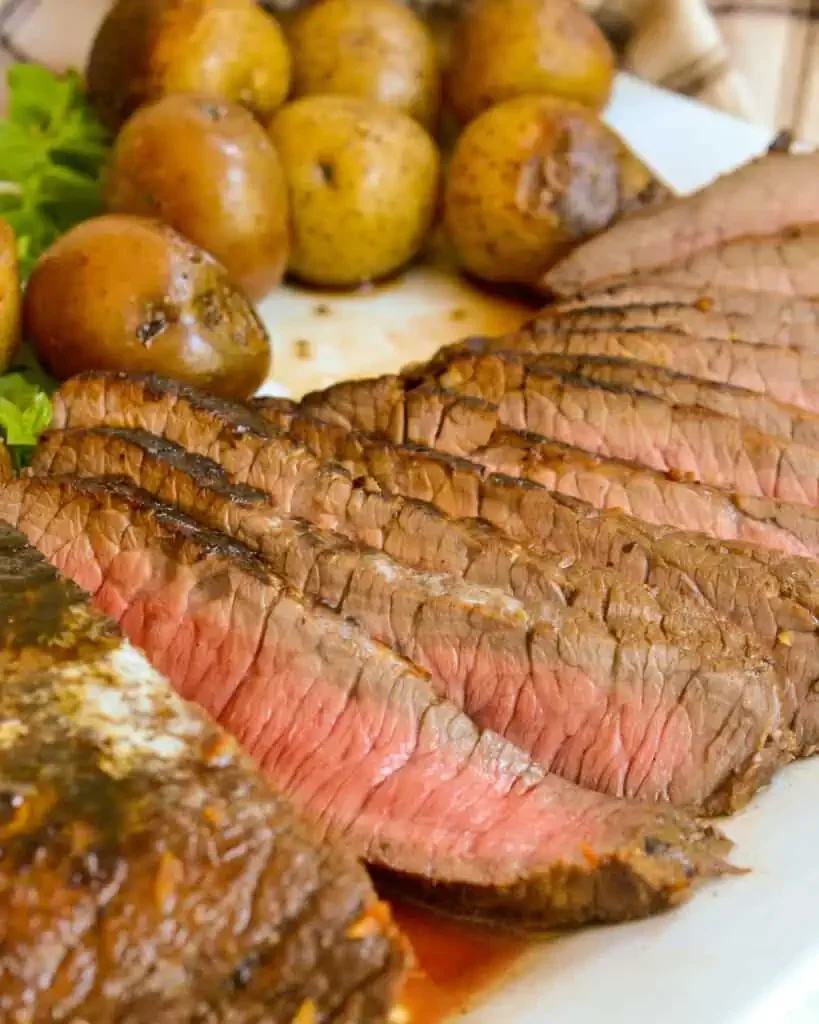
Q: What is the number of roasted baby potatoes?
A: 8